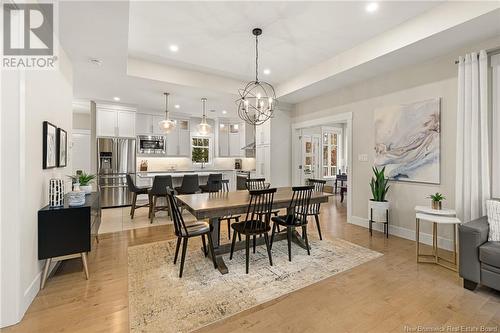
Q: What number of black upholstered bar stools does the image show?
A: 4